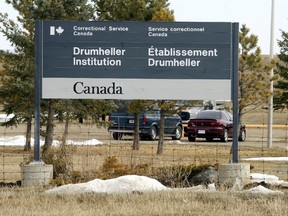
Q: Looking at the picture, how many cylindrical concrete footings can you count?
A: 2